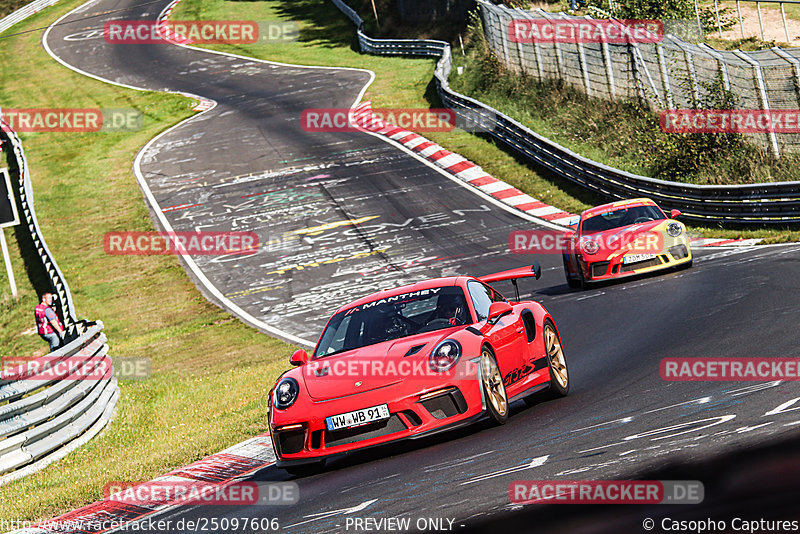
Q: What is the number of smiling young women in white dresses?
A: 0